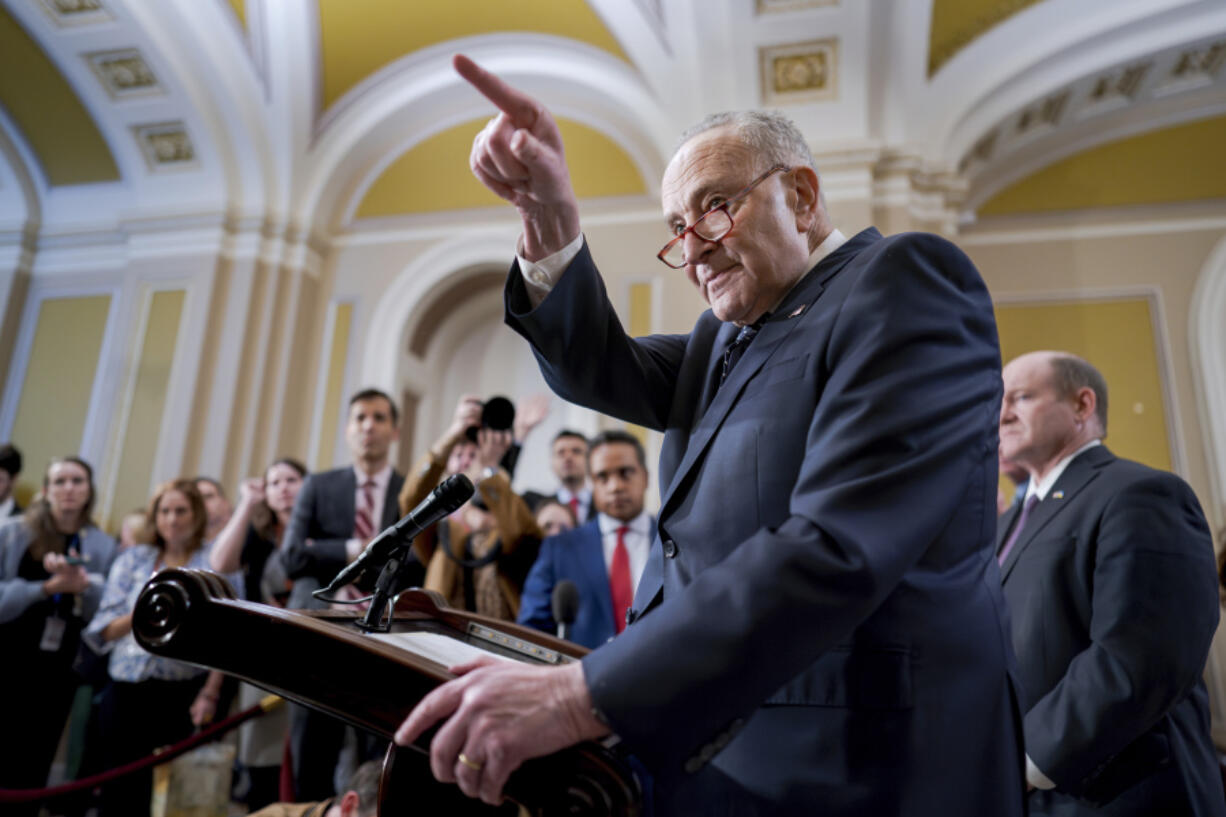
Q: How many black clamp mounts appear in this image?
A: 1